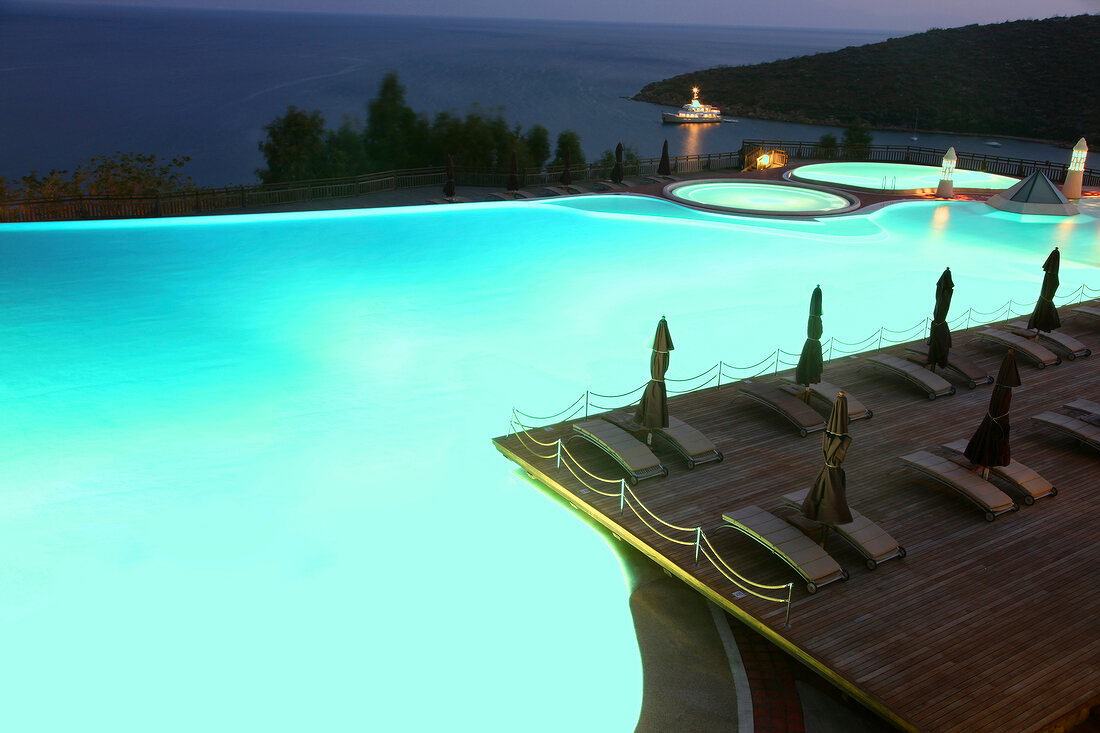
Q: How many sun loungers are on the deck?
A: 15